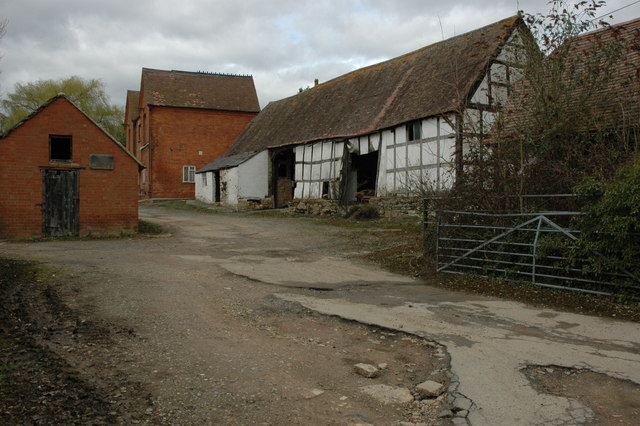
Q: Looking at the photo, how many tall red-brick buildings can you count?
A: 1